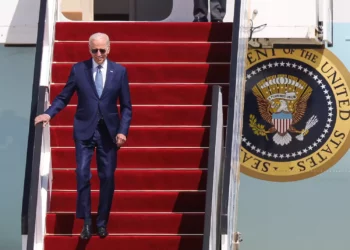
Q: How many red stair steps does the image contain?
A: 11